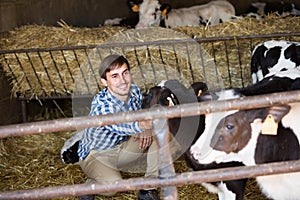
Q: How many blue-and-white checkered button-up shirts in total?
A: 1